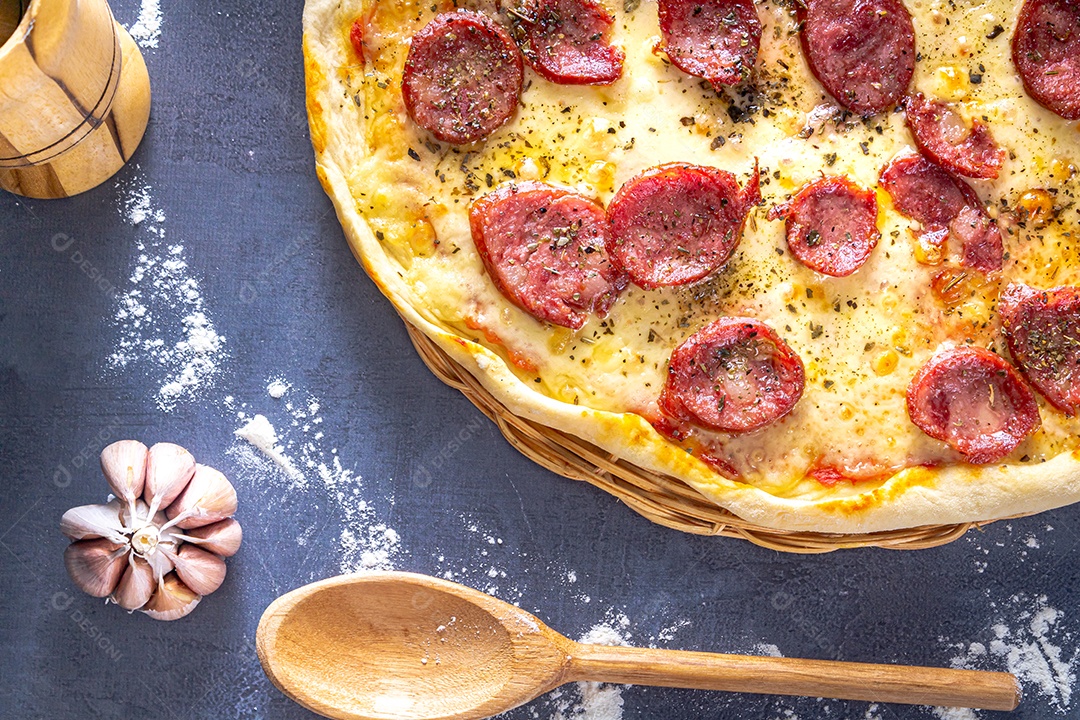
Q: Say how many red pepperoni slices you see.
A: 13